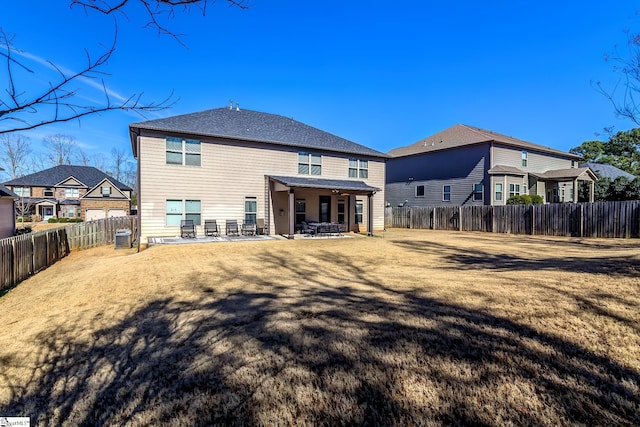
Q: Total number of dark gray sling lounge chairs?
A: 4